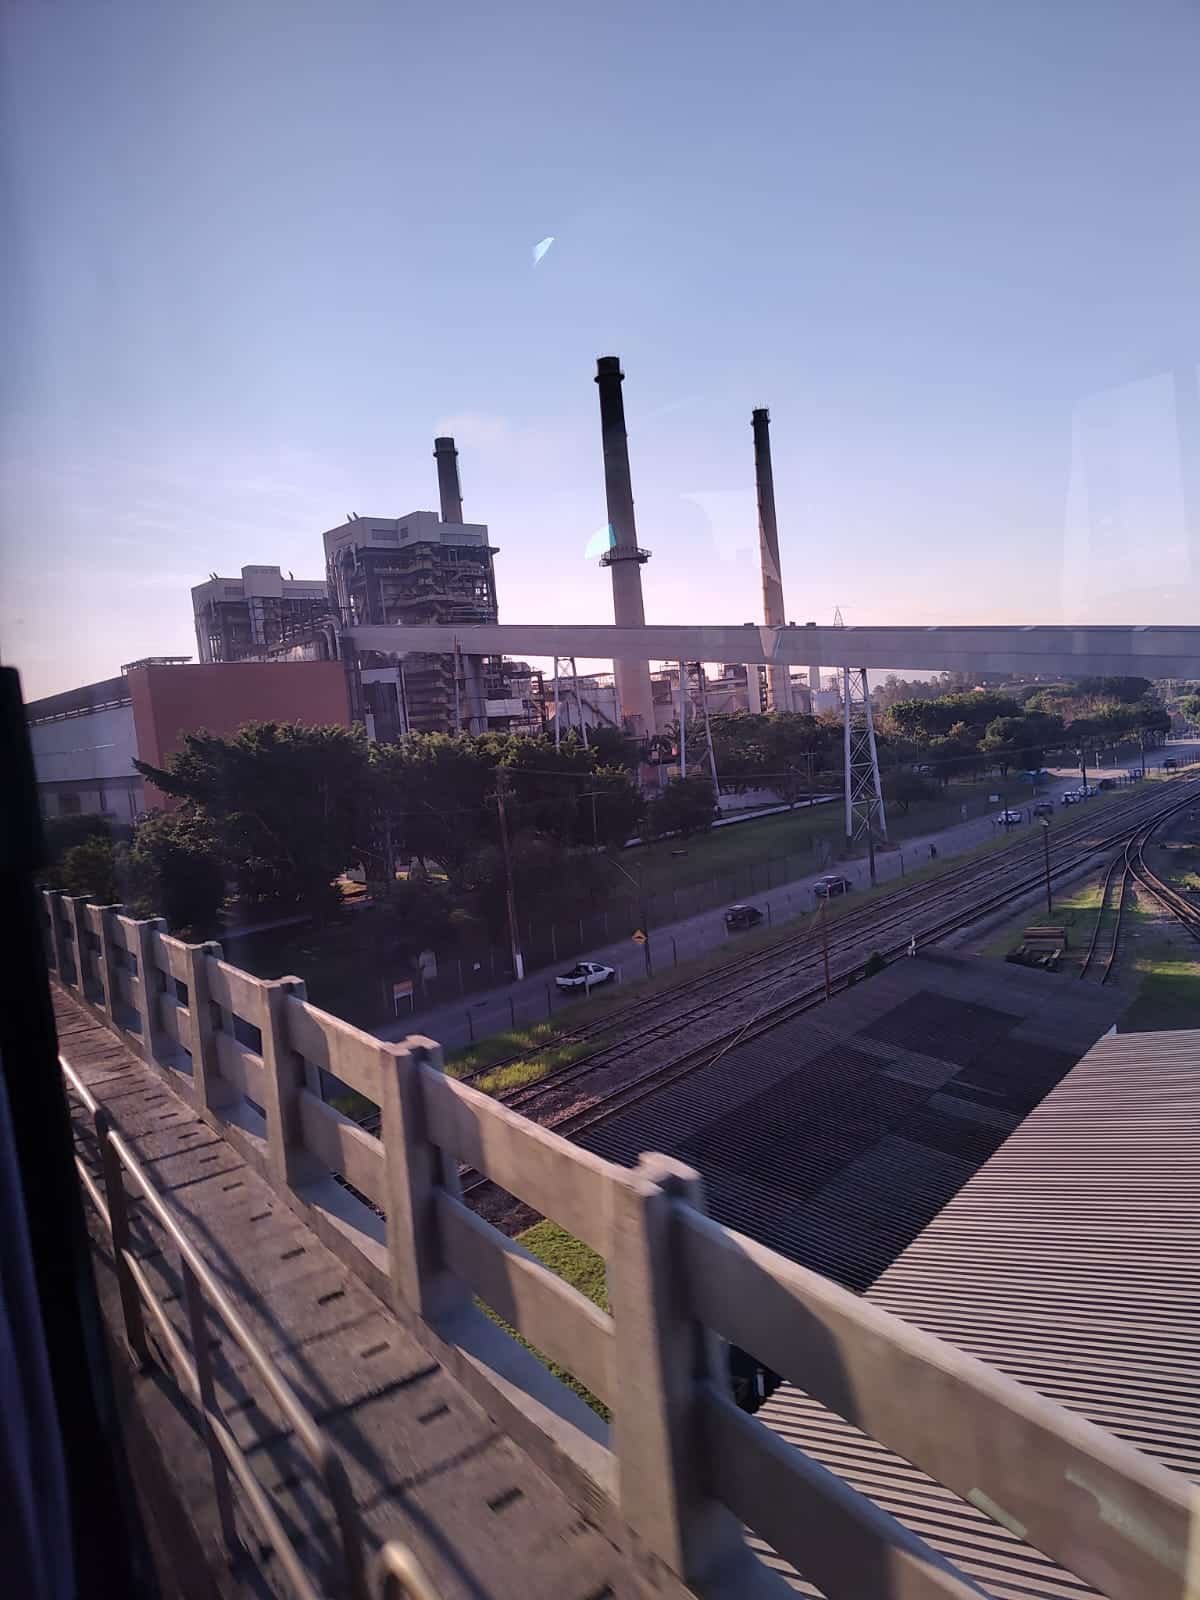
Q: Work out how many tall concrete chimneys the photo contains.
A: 3